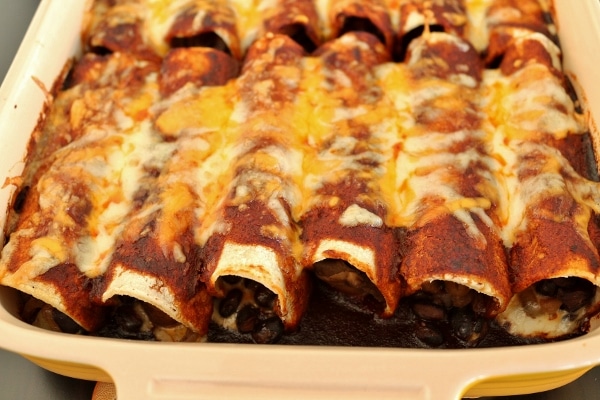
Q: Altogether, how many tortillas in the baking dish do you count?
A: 12